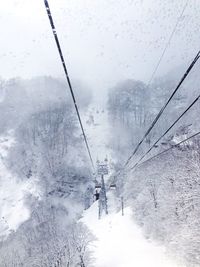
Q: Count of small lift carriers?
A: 2